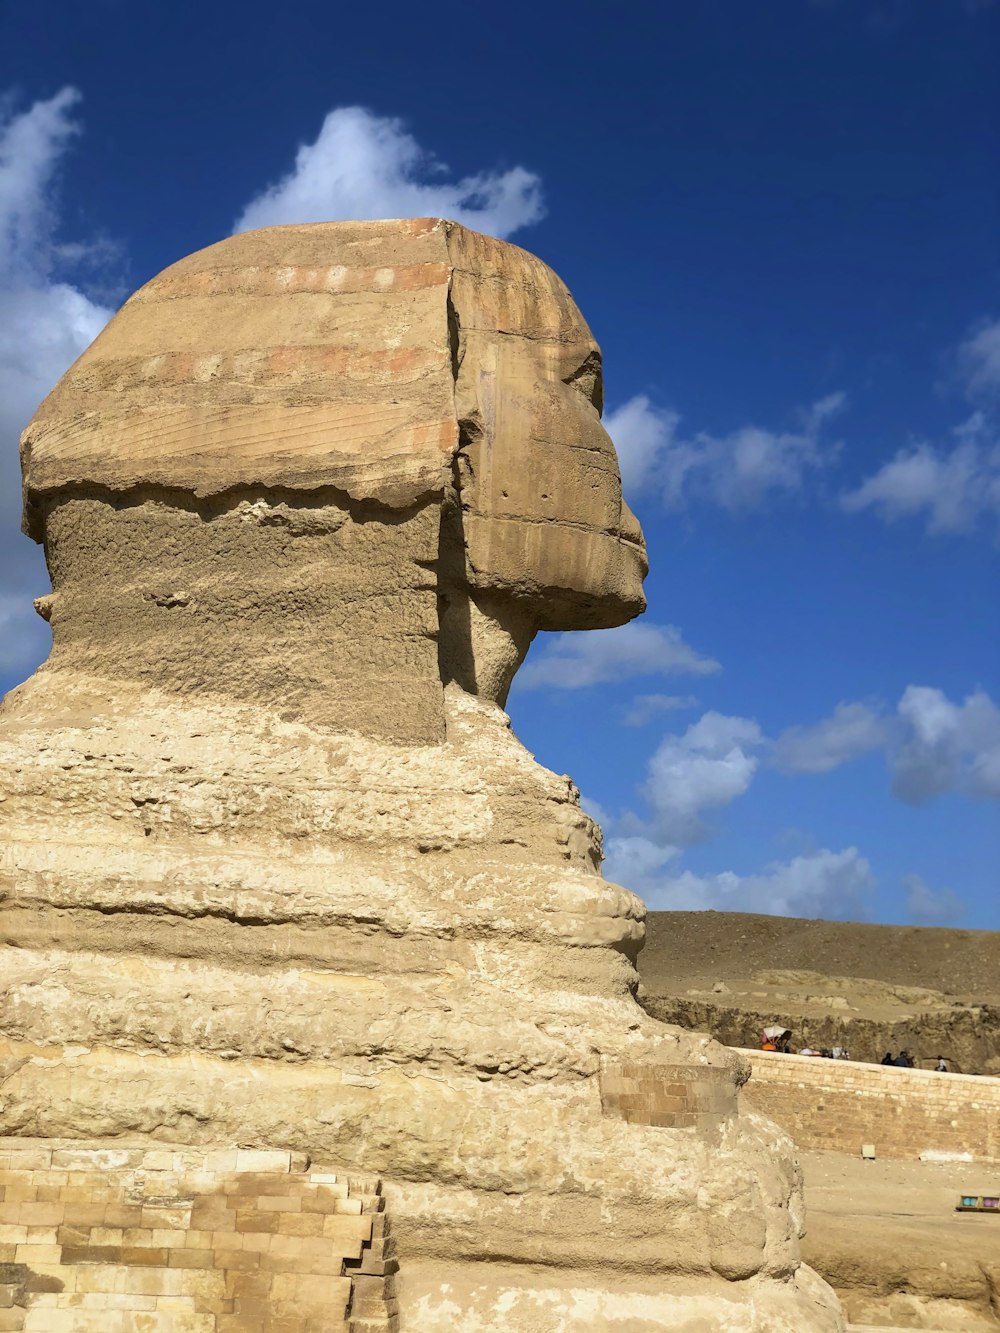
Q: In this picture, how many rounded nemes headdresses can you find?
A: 1